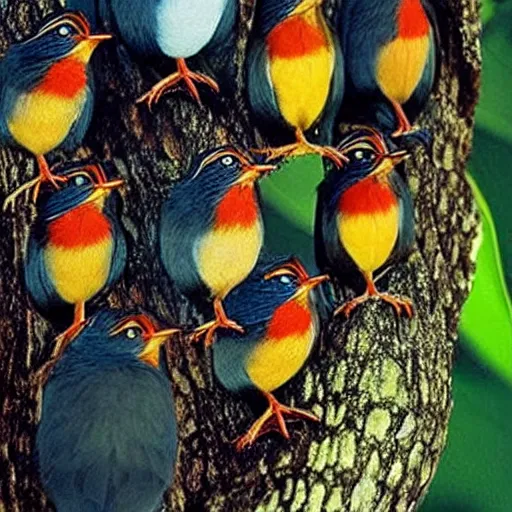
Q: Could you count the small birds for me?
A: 9